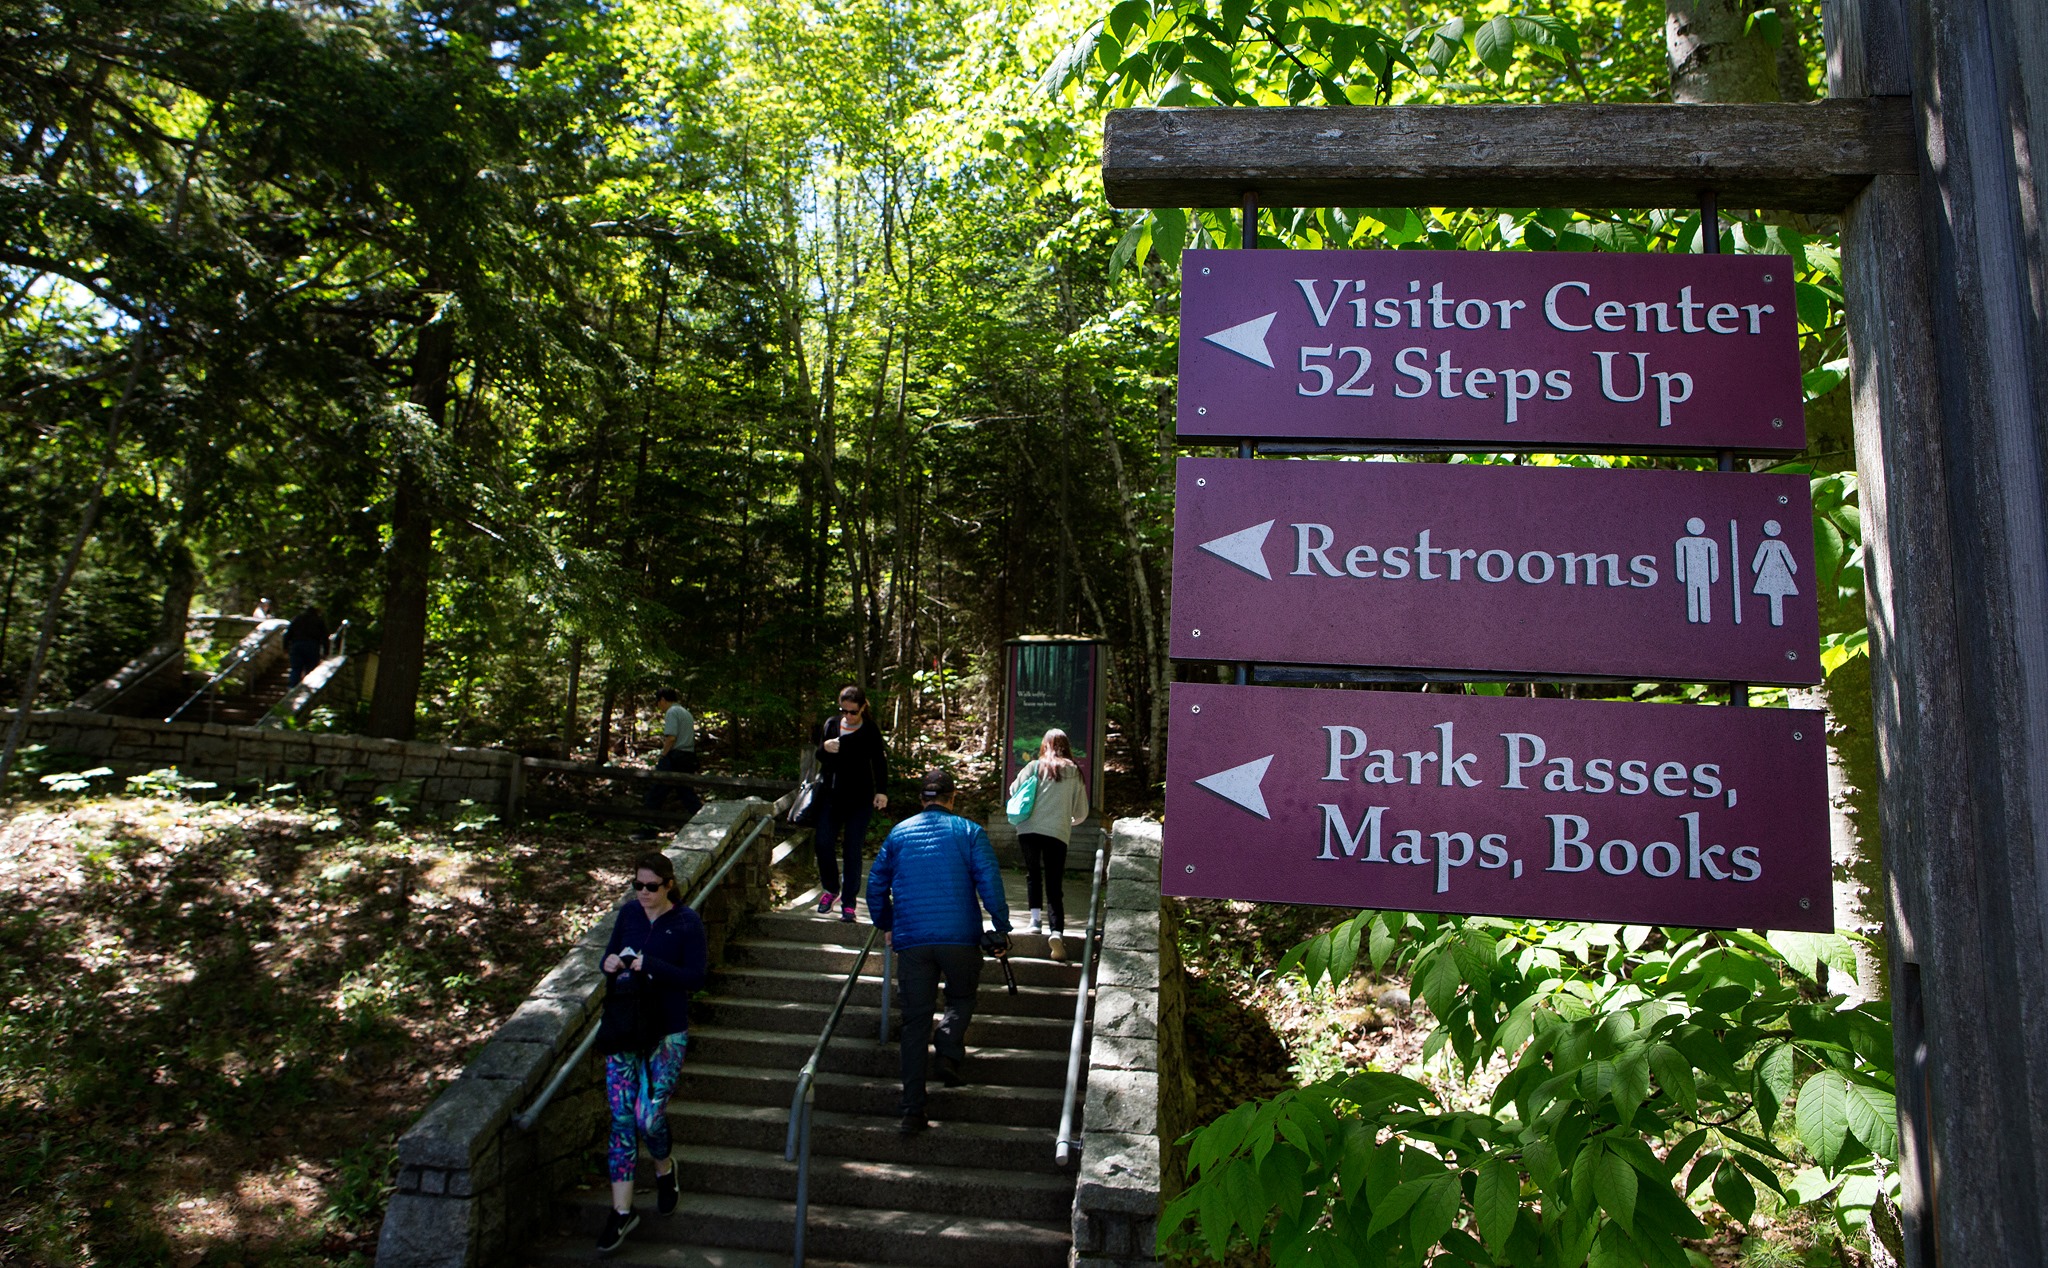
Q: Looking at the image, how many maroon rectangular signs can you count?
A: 3